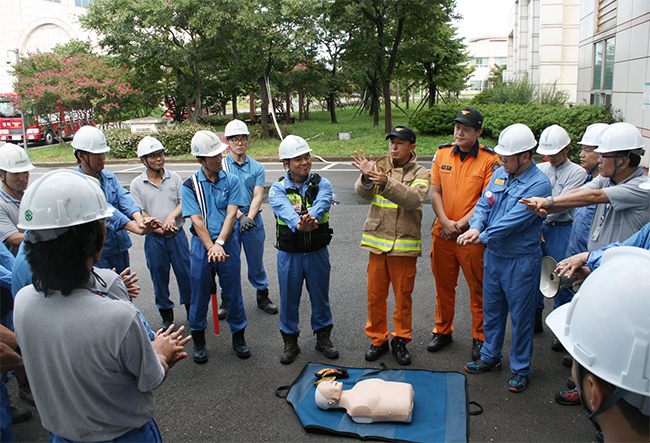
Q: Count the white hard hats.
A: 12